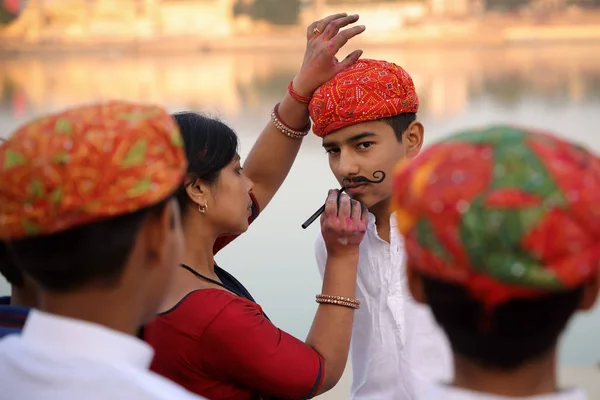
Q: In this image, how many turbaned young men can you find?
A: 3